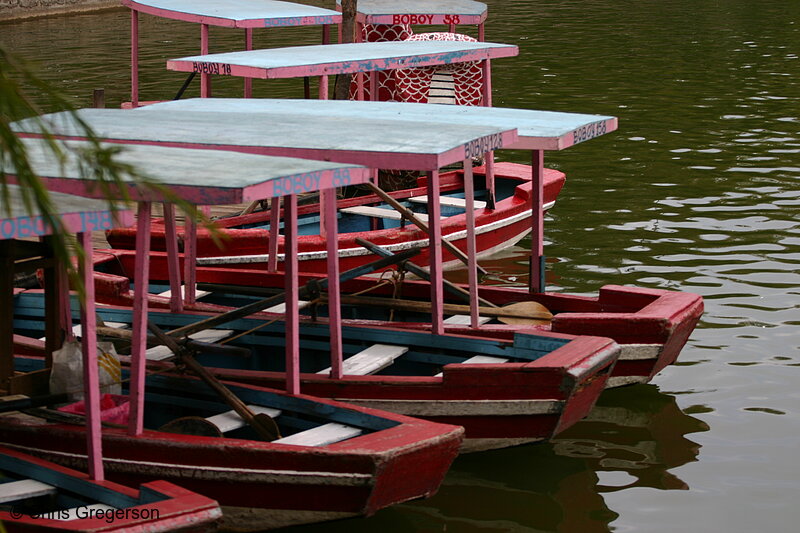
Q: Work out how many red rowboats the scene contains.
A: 5